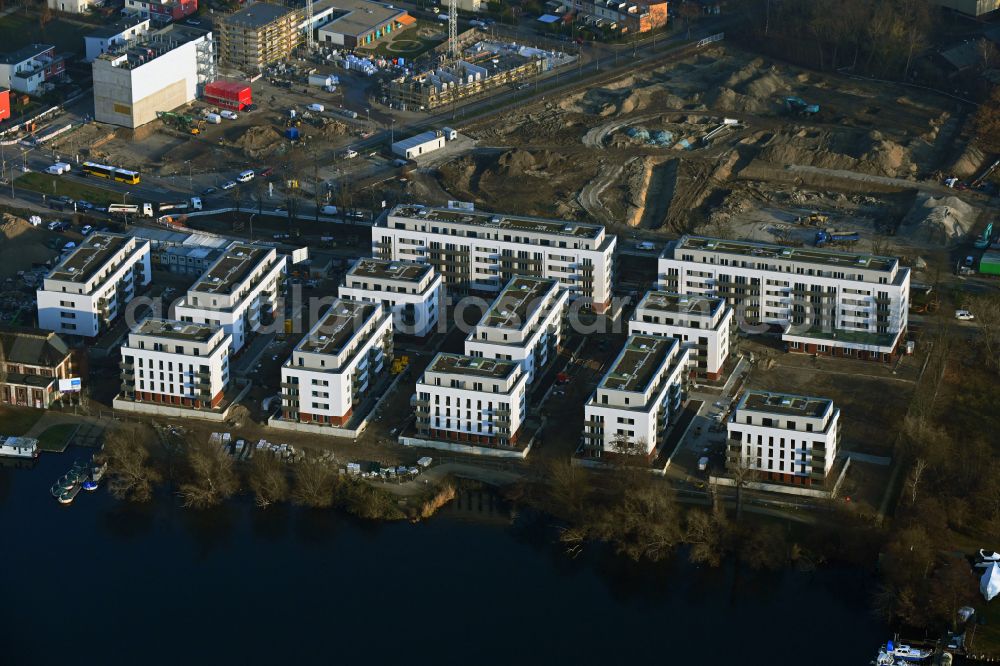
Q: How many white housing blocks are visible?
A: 12